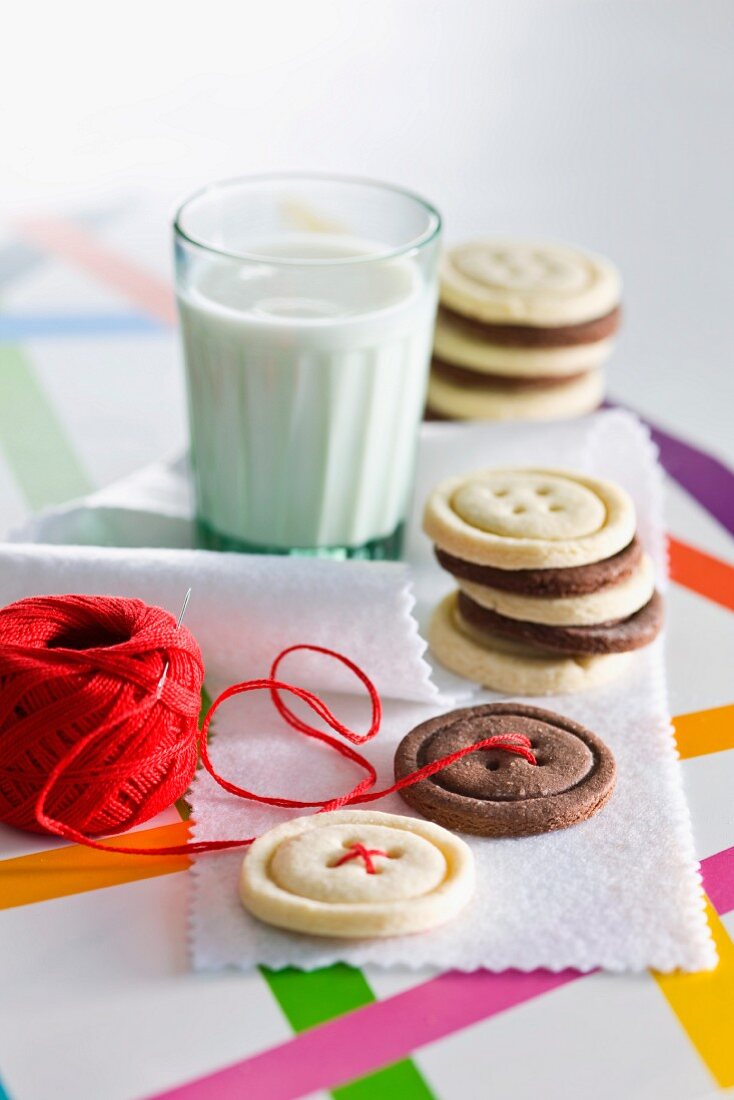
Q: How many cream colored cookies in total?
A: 7